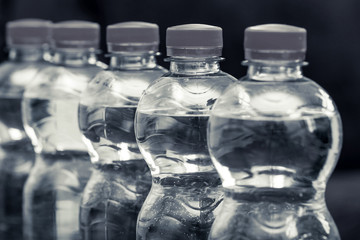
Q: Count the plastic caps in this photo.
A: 5